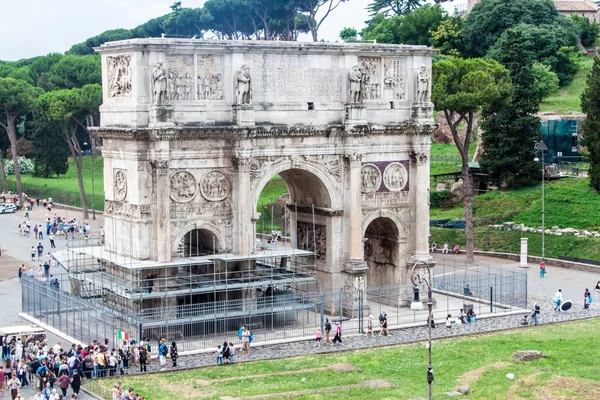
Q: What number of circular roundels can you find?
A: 5